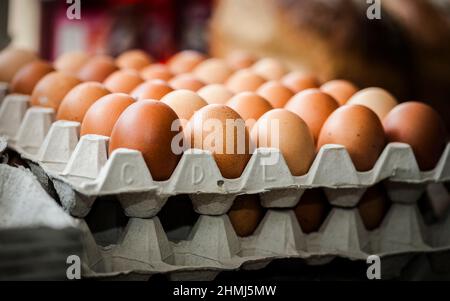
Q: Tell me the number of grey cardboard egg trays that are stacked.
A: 2